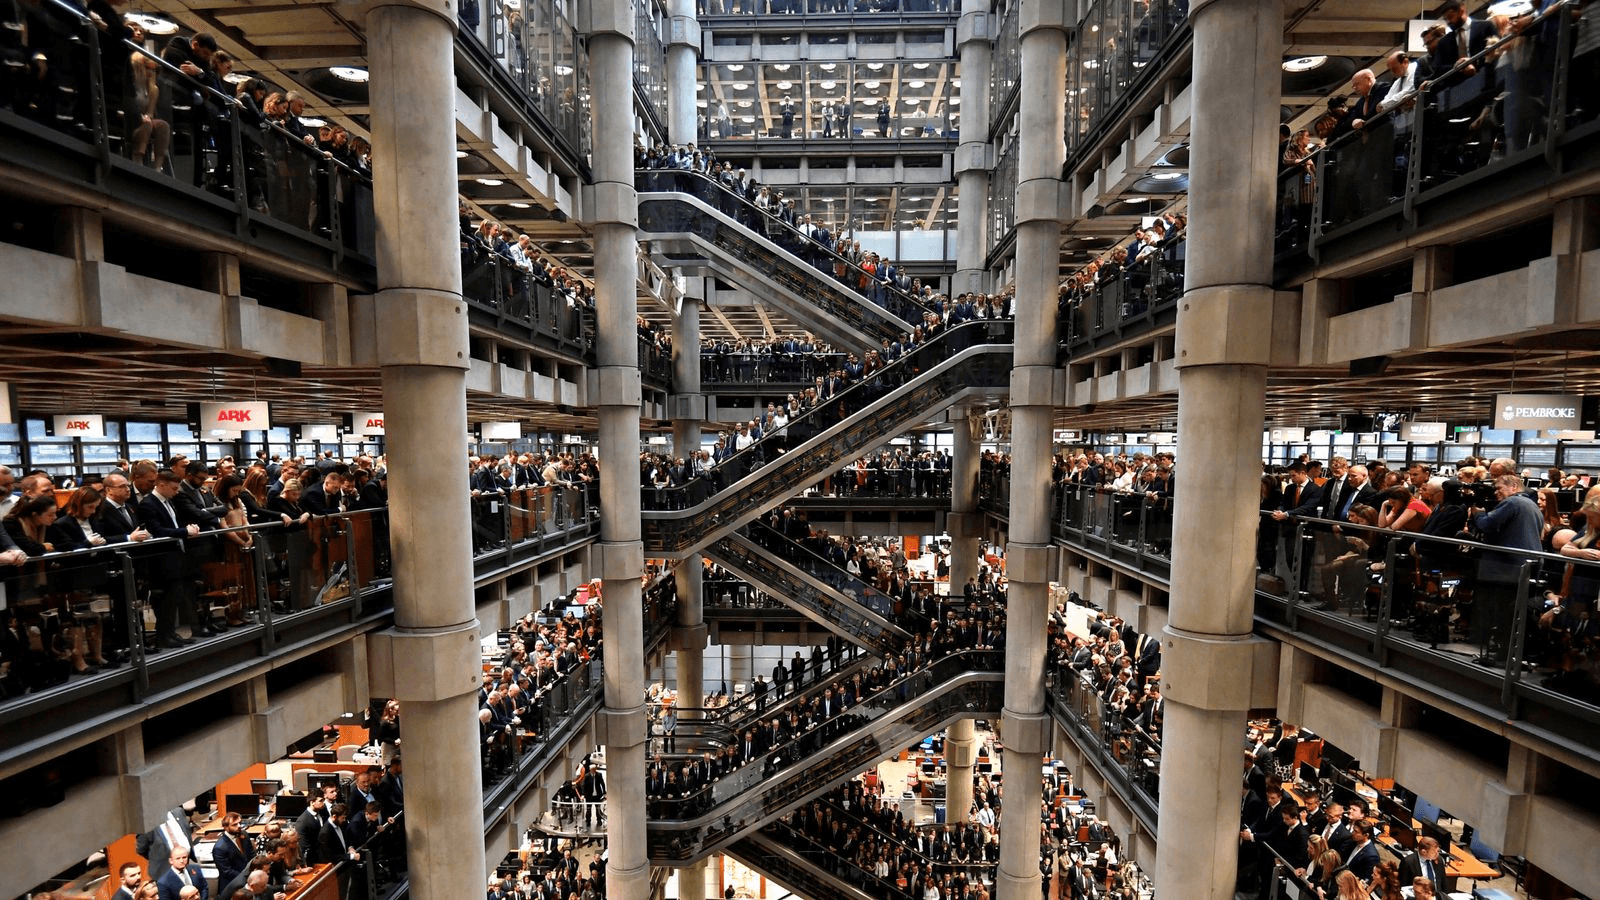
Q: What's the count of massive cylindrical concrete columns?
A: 6